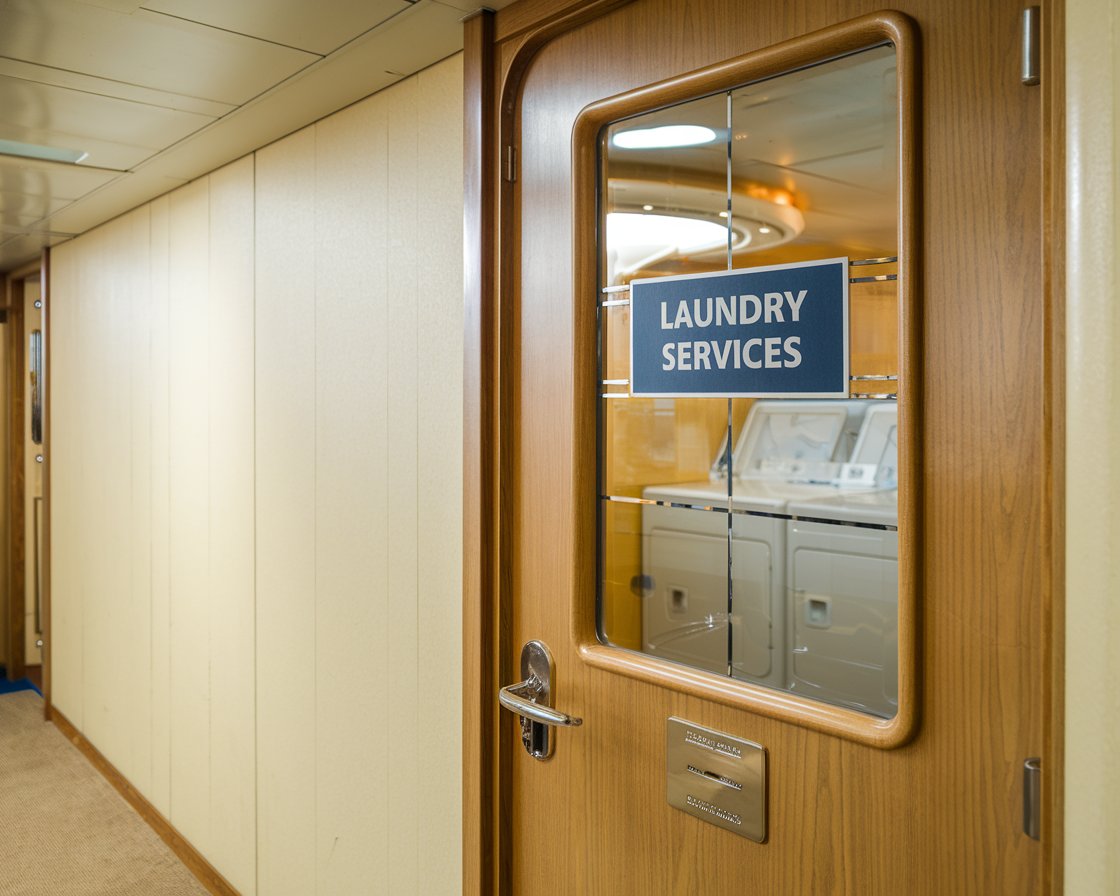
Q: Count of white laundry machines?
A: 2